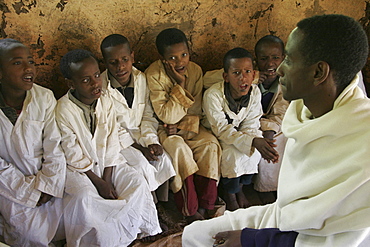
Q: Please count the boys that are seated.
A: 6